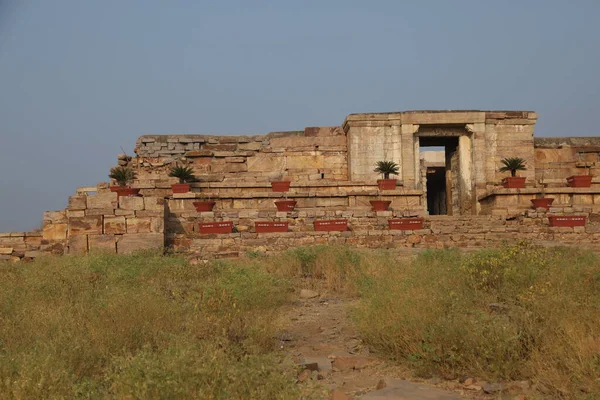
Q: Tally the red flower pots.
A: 15